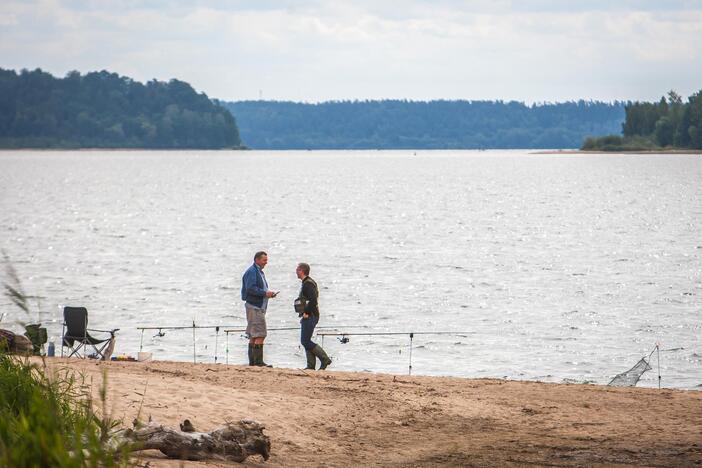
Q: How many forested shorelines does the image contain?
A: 3